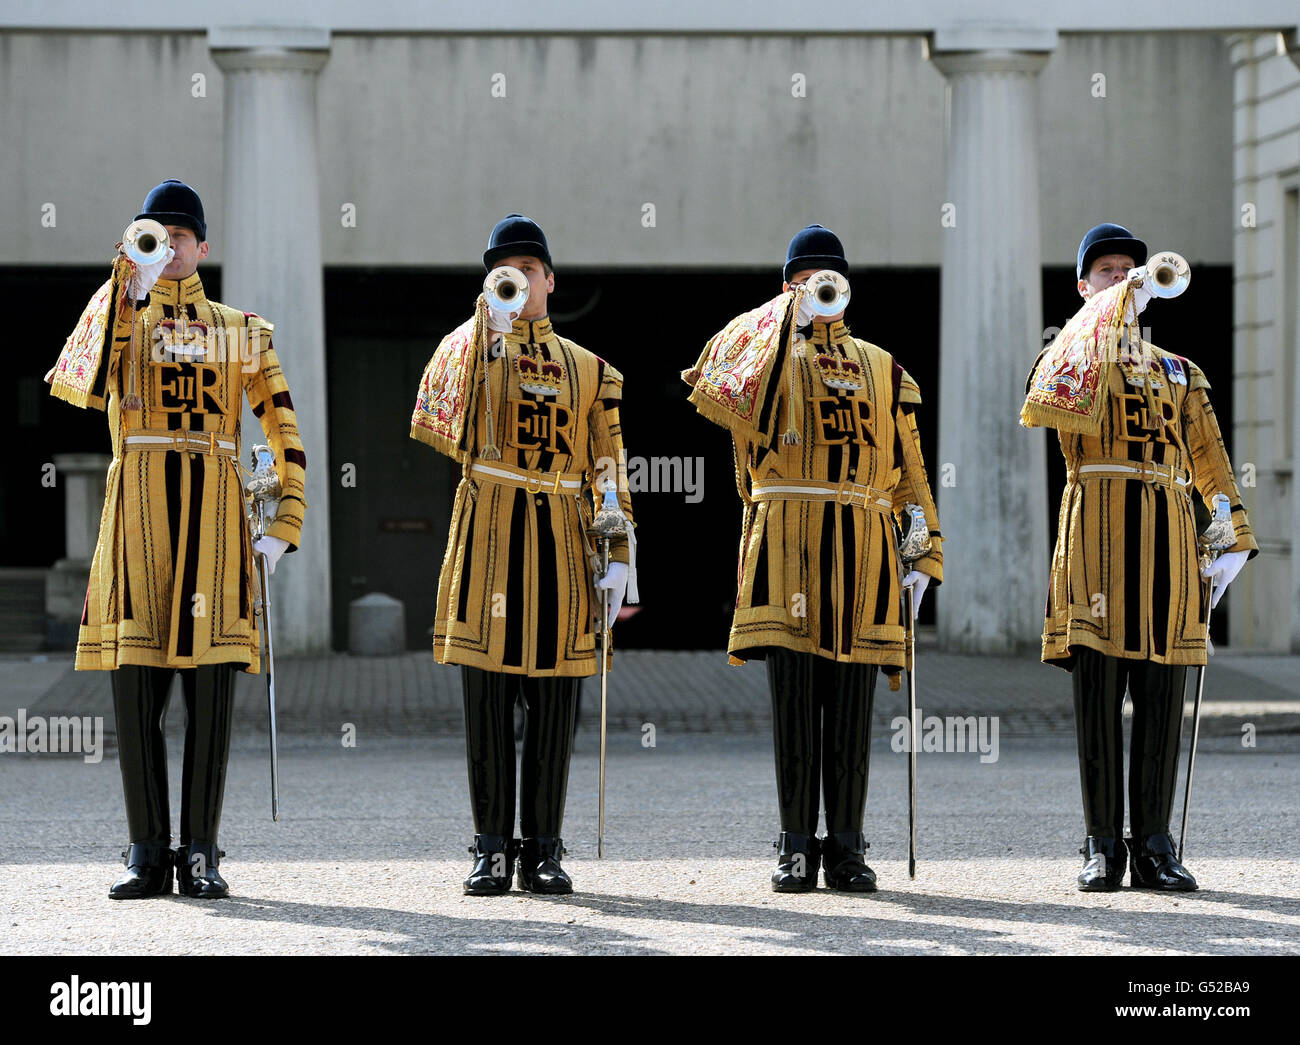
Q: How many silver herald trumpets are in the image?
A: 4